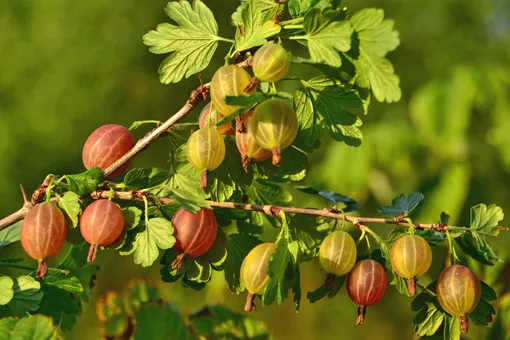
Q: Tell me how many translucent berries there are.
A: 15